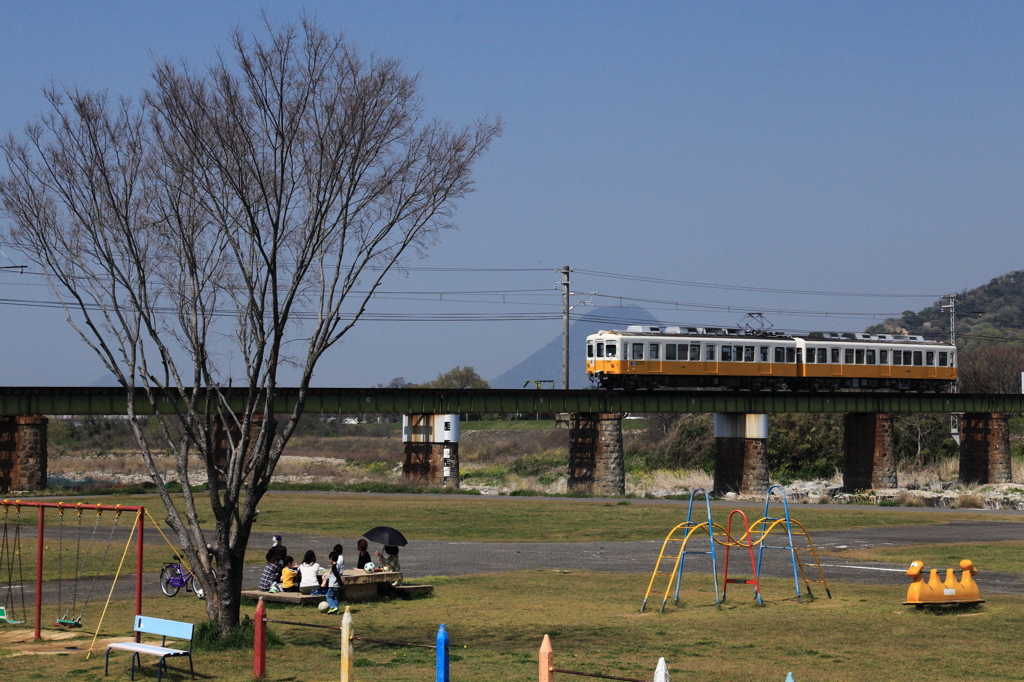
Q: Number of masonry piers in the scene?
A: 7